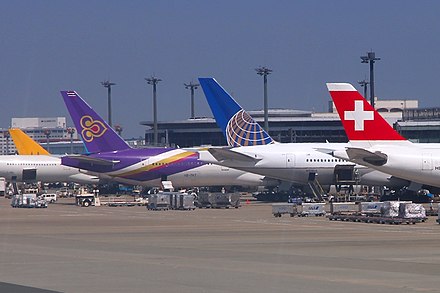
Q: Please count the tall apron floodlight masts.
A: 6